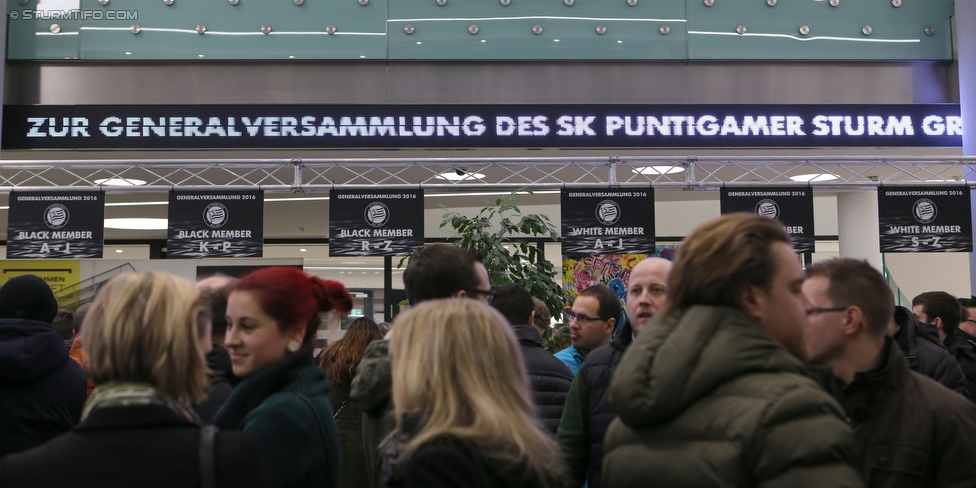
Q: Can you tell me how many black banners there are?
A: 6